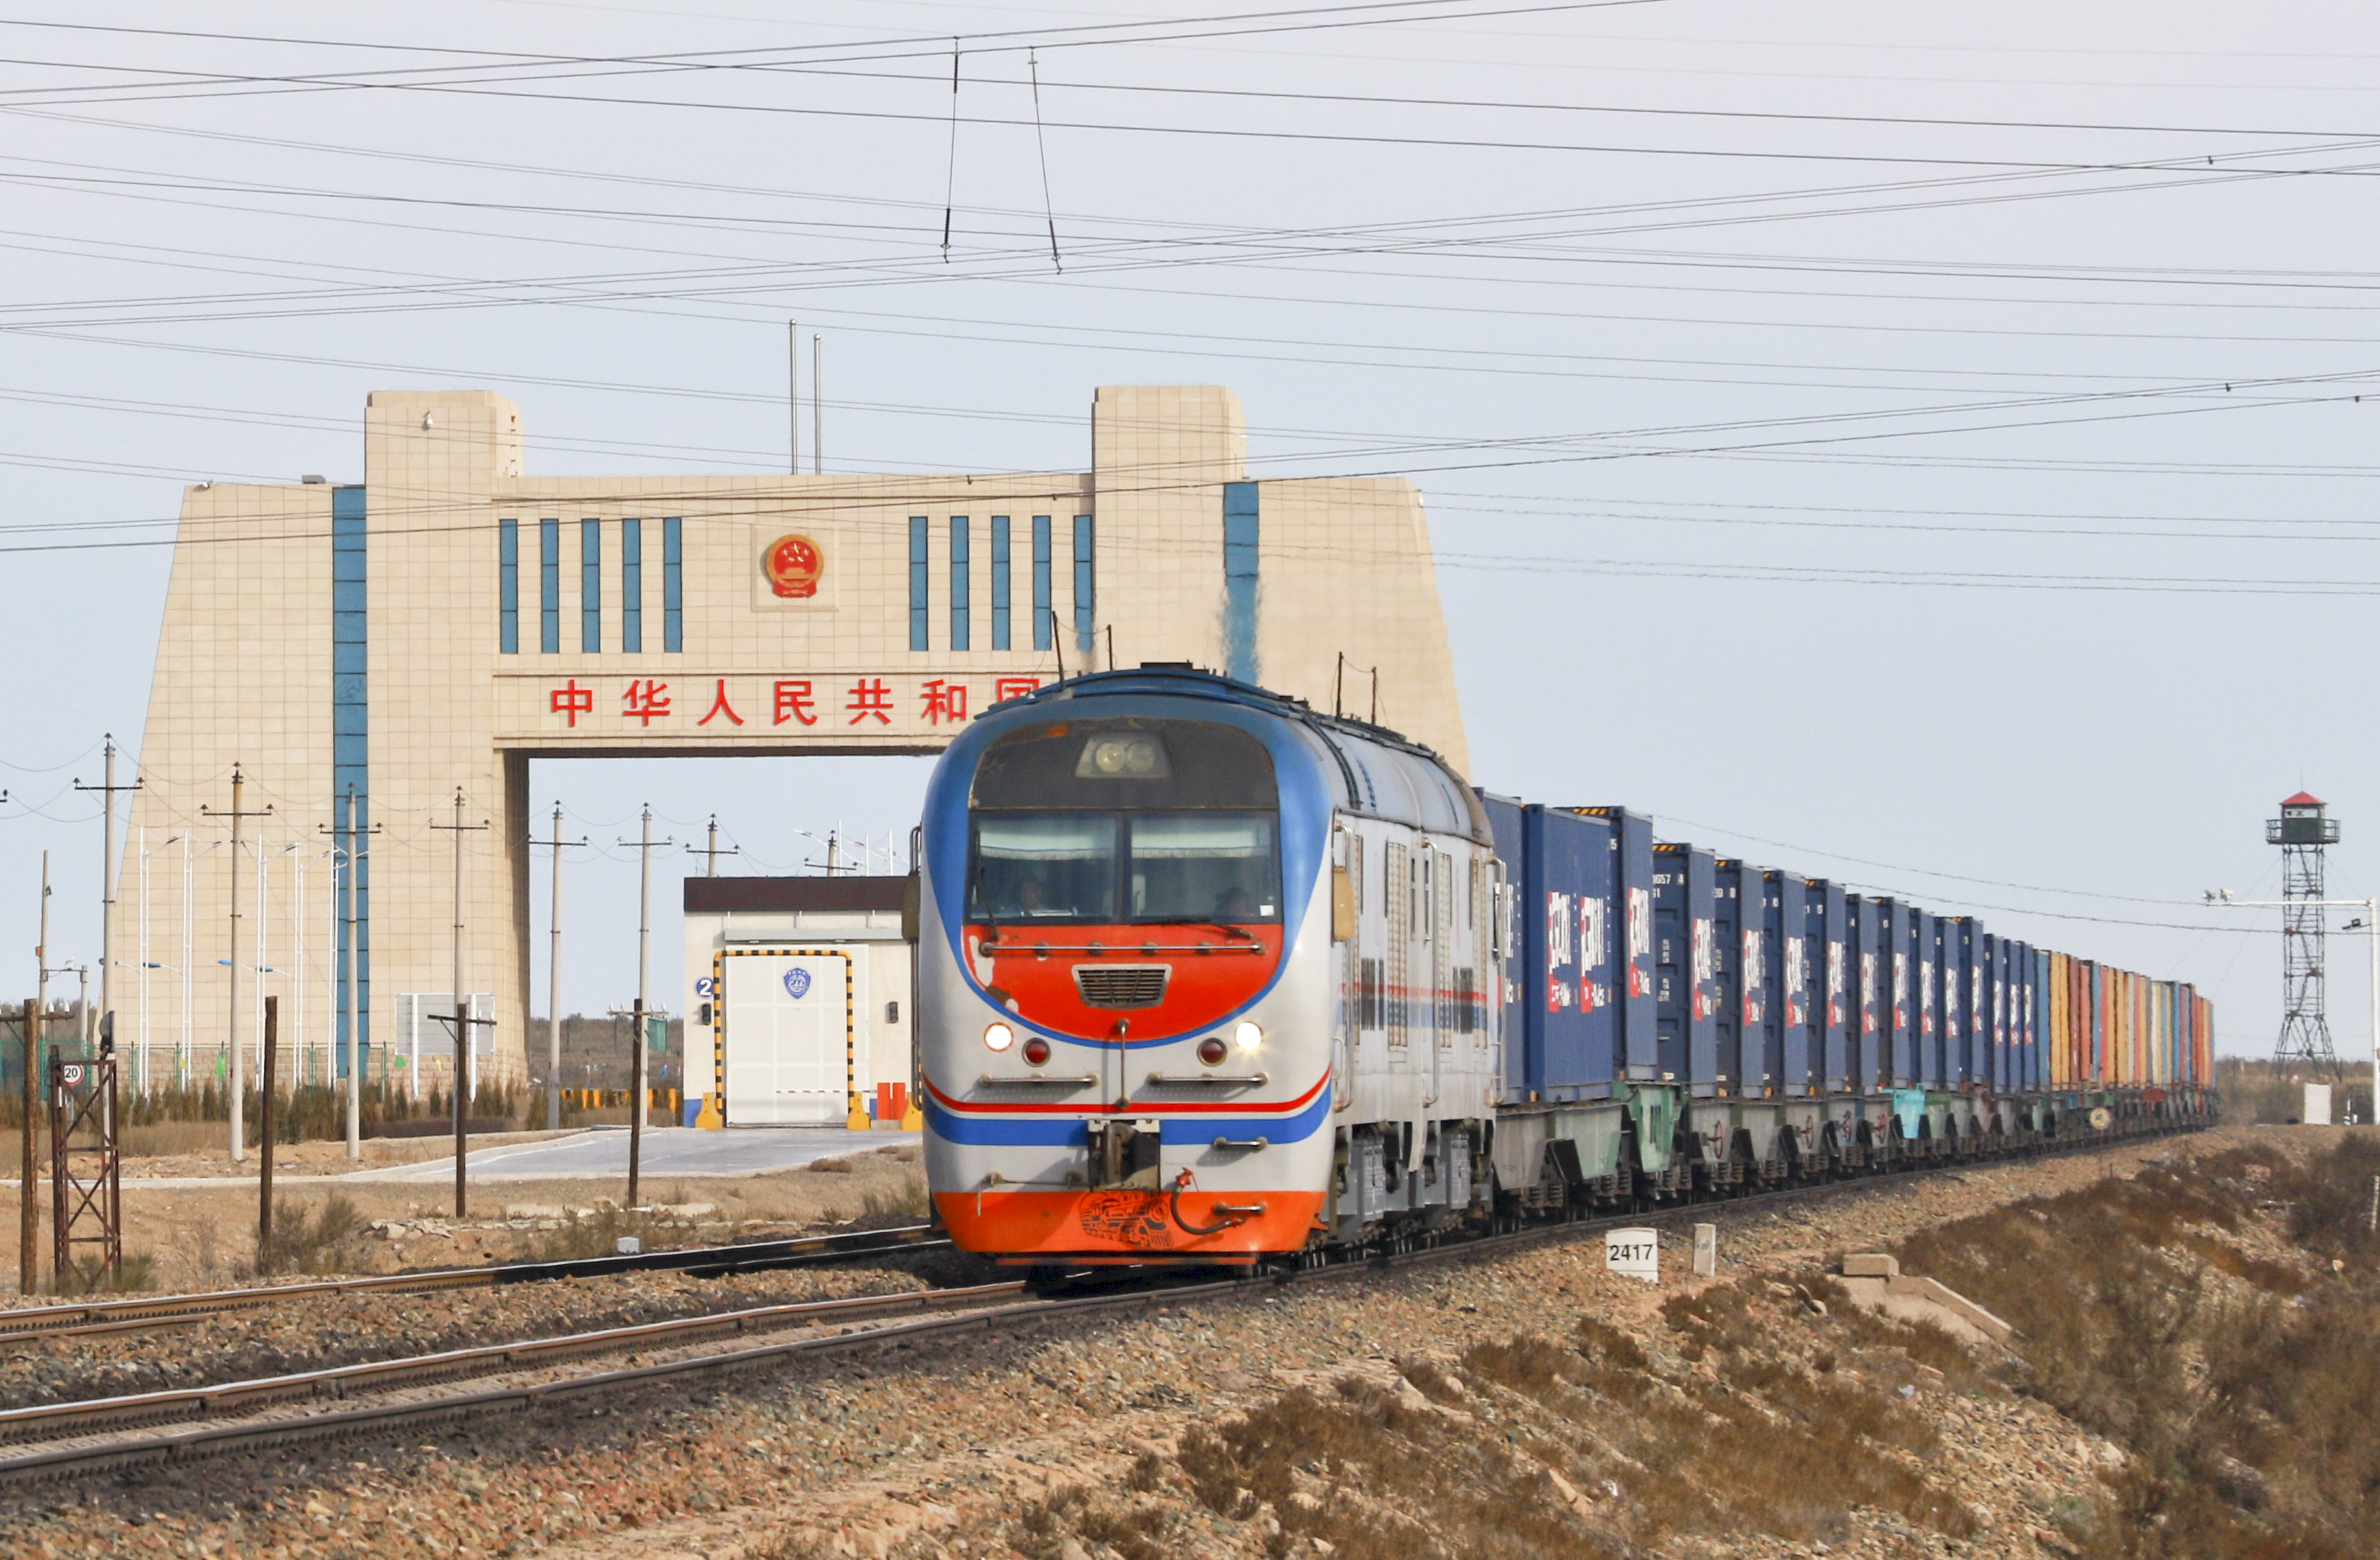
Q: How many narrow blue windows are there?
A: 10